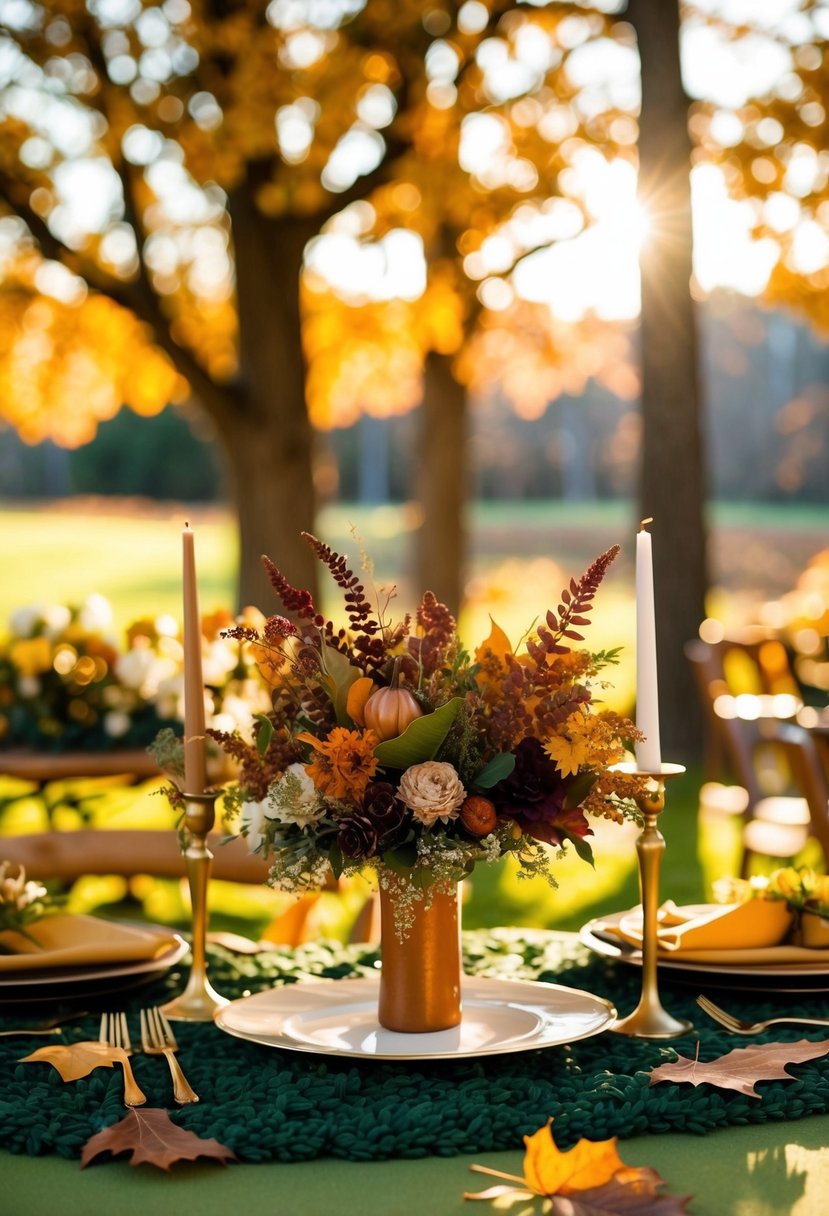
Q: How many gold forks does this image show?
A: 3